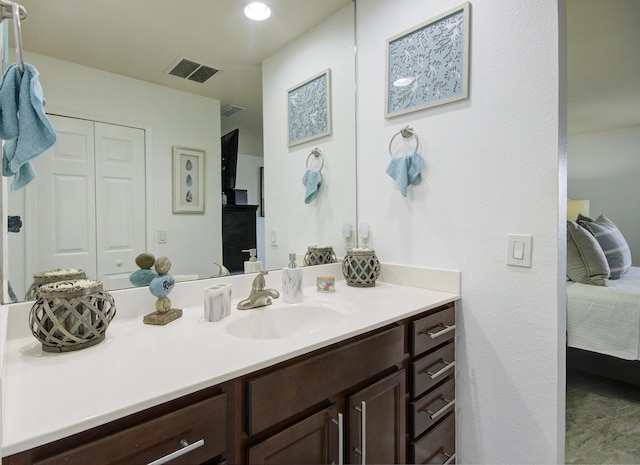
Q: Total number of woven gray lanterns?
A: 2